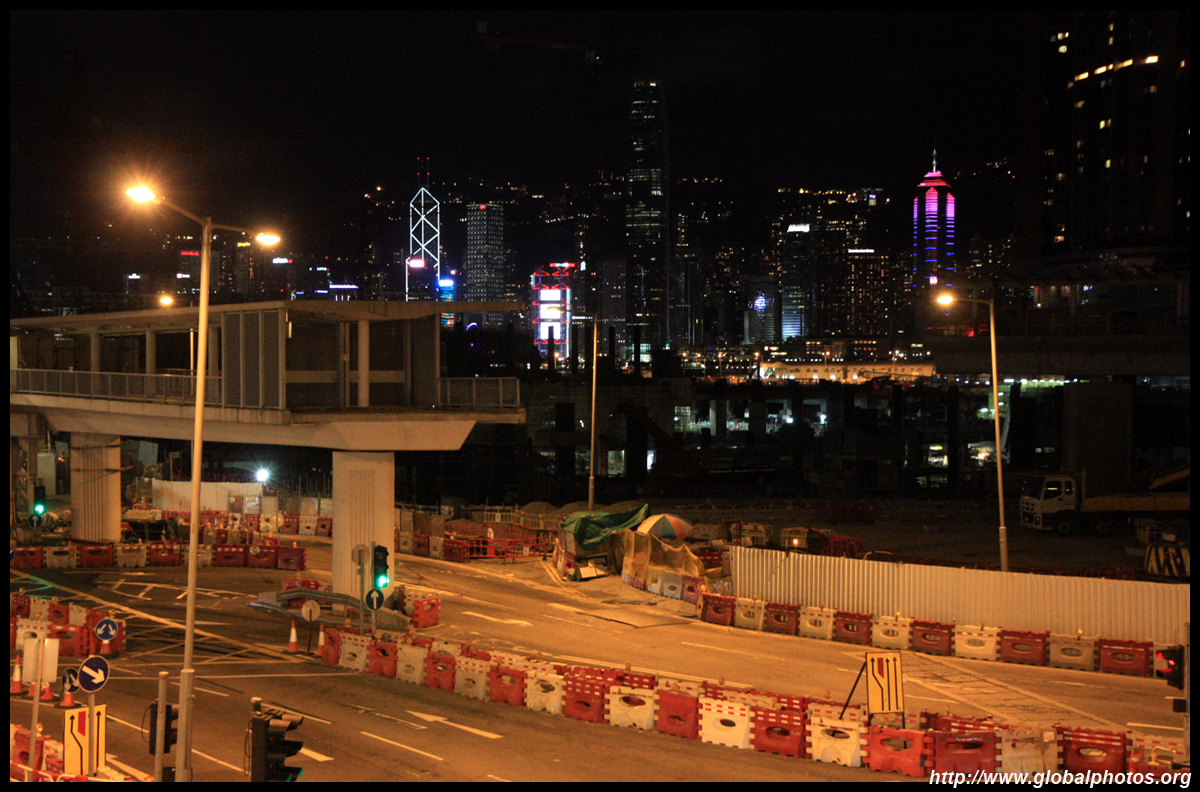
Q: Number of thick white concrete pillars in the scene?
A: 2